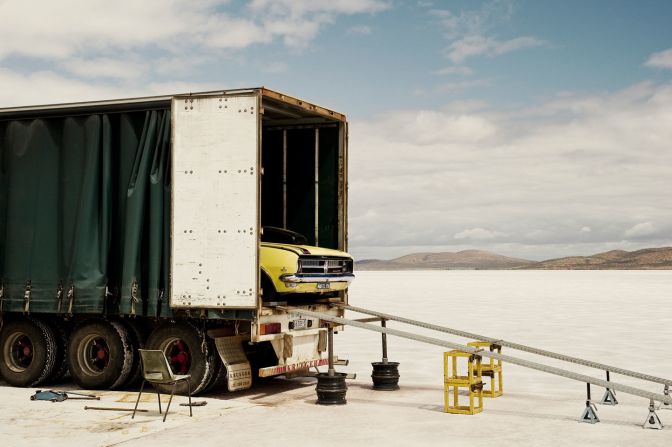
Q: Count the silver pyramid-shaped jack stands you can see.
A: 4